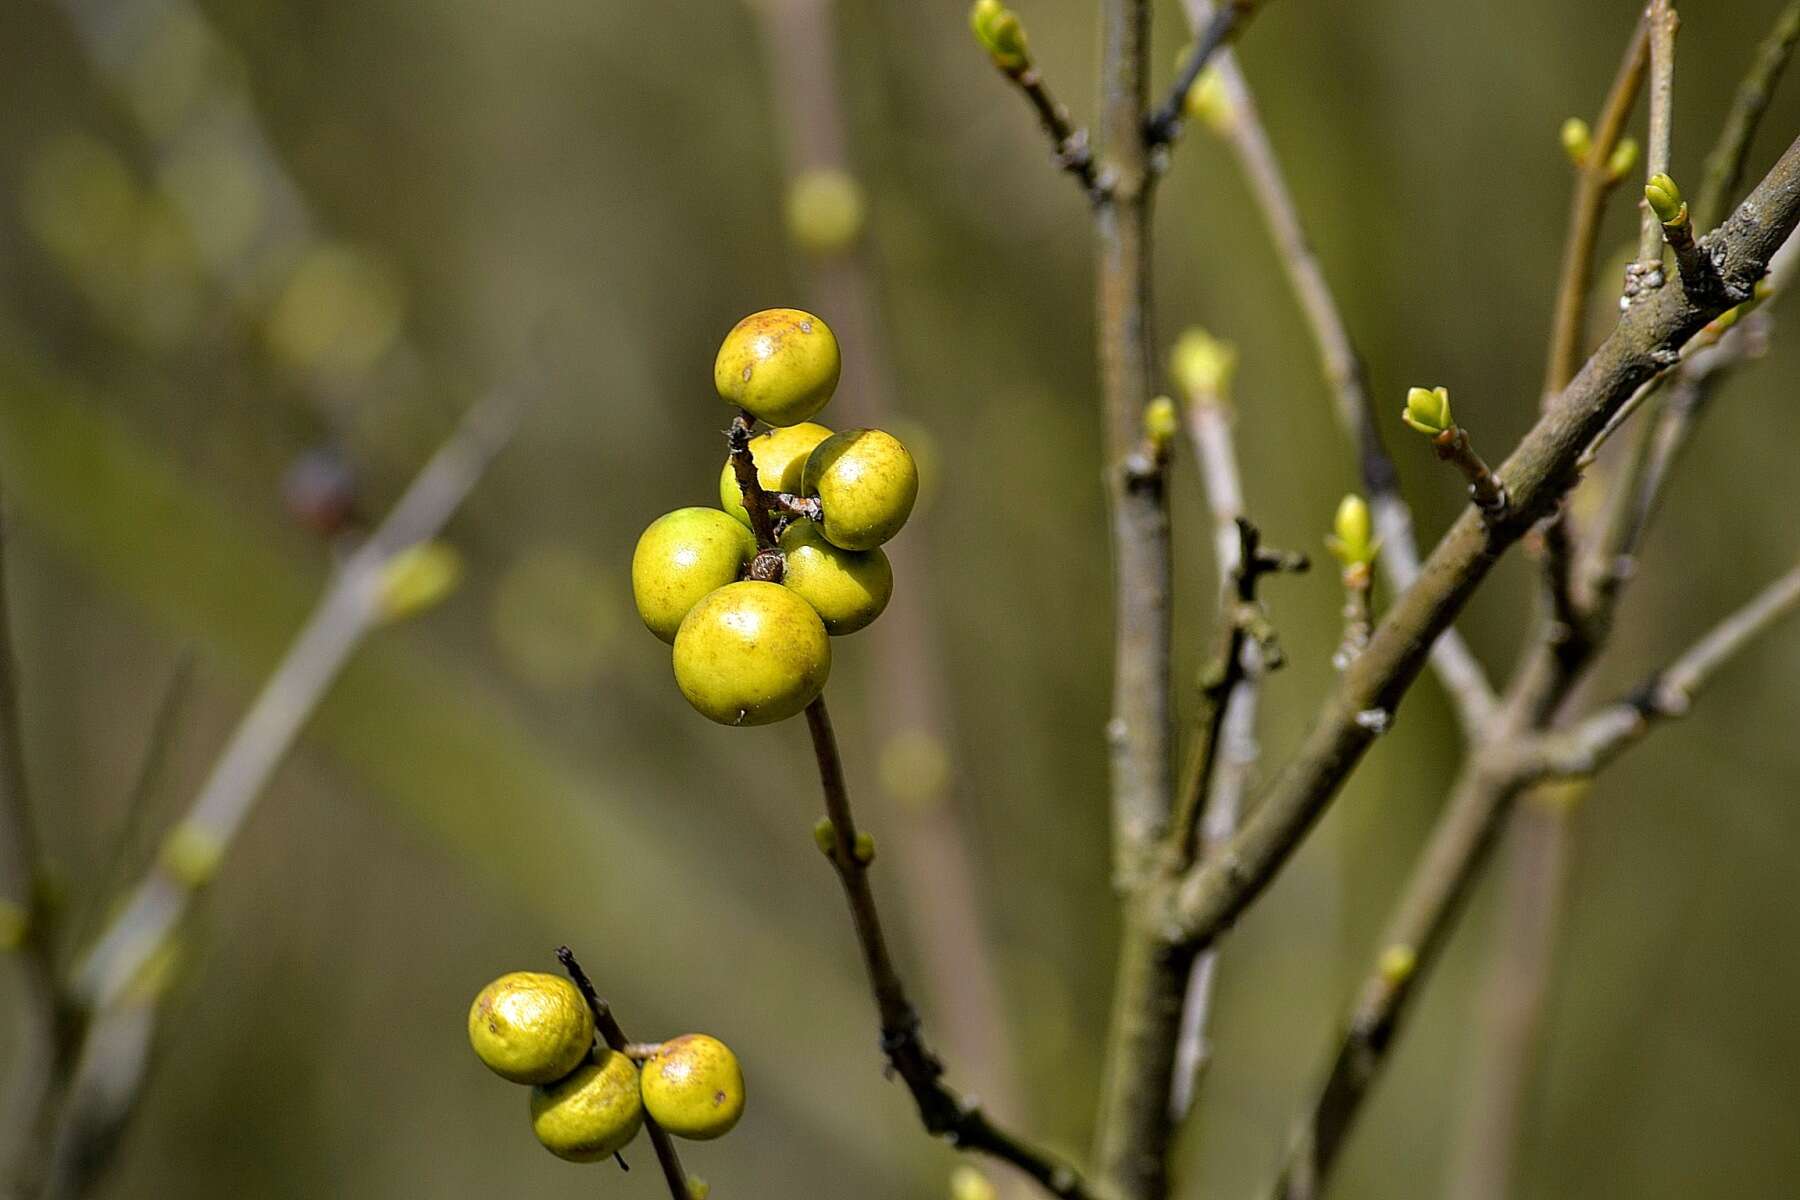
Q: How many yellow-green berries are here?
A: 9